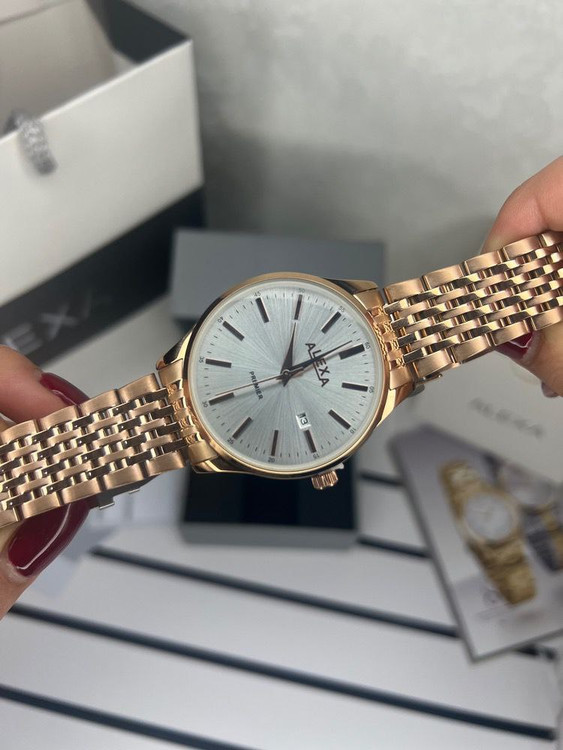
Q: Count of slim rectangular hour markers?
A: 12